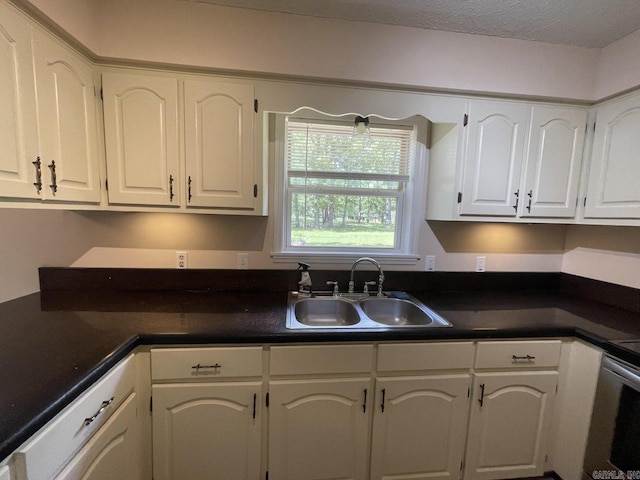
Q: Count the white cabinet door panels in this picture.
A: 12